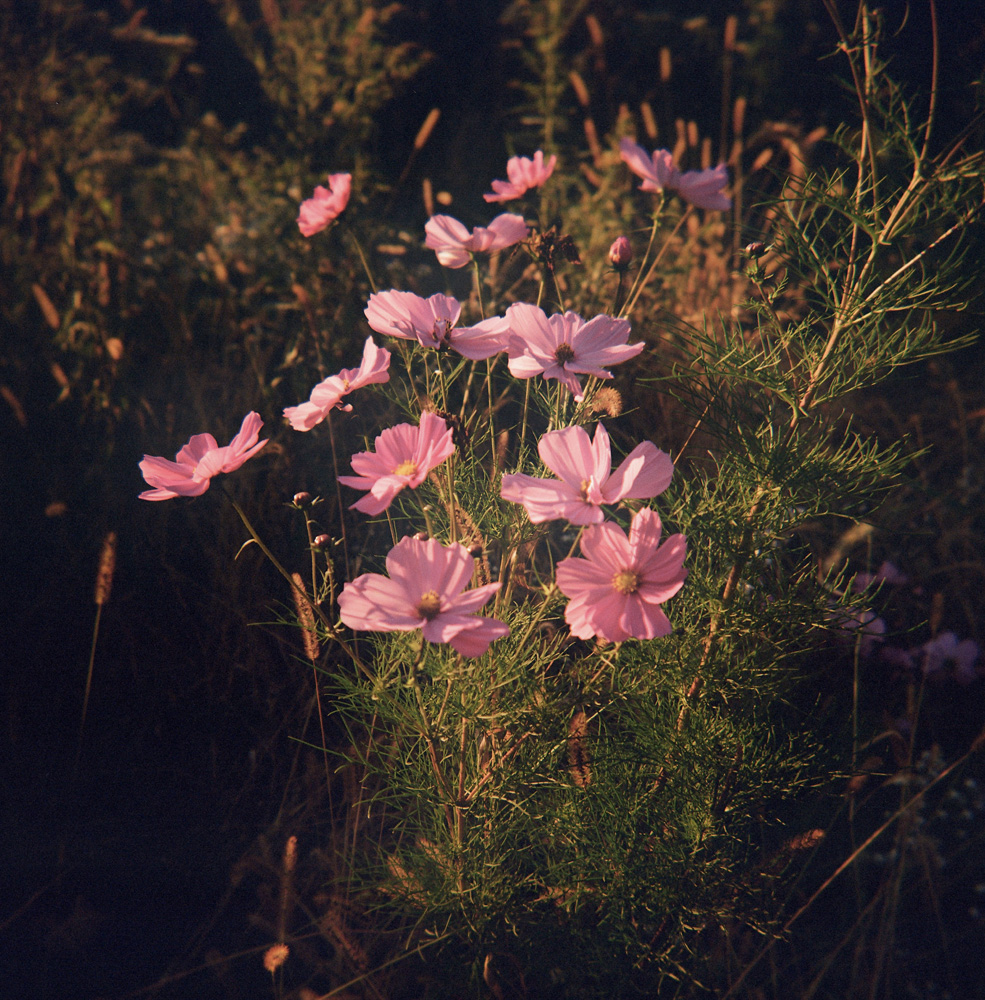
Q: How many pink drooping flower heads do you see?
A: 12